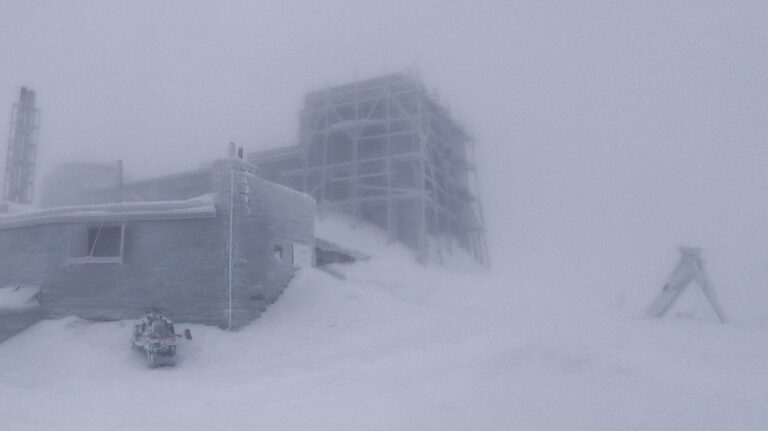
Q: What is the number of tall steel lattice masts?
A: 1